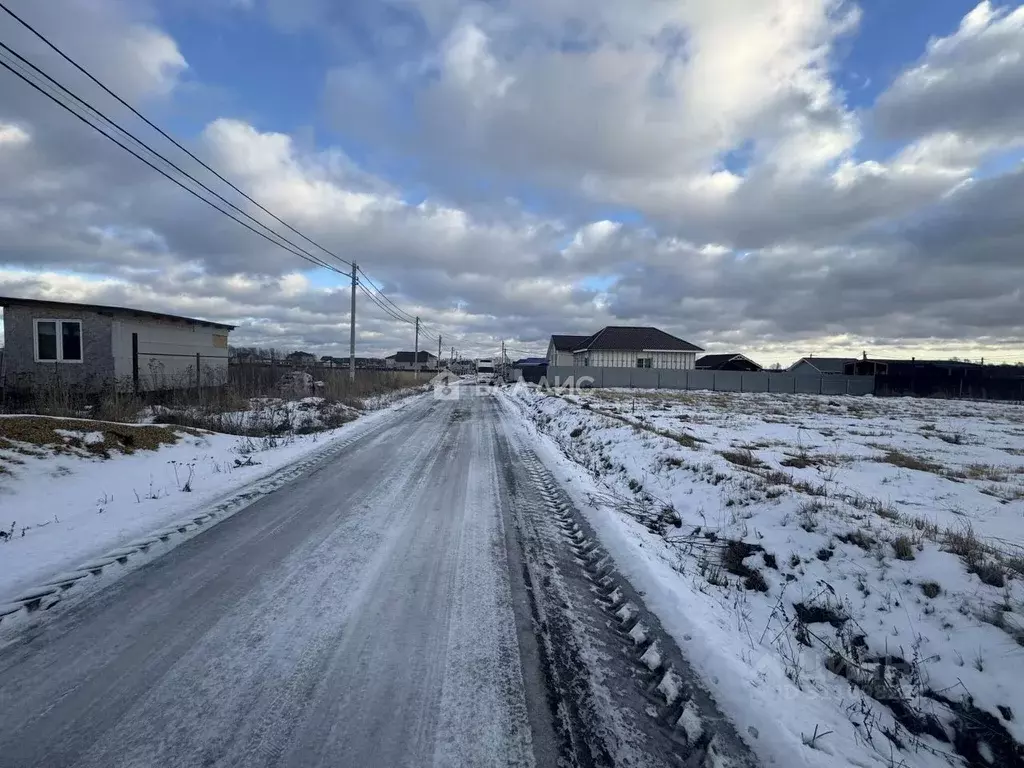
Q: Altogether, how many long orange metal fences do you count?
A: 0